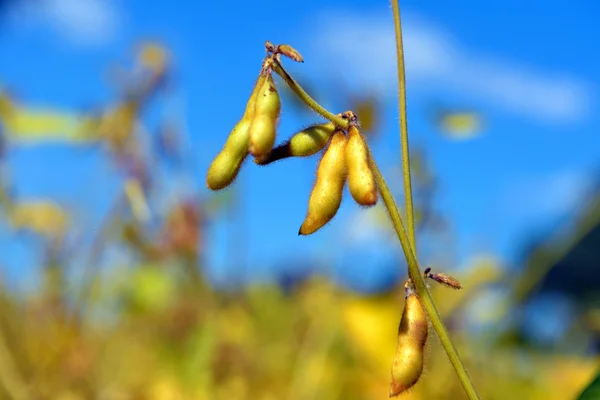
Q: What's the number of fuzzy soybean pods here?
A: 6